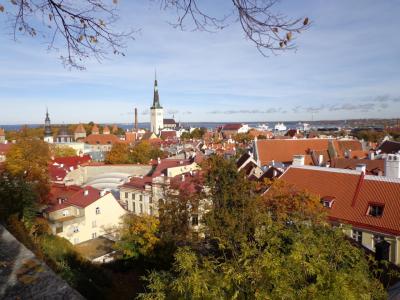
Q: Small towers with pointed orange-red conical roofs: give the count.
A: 4